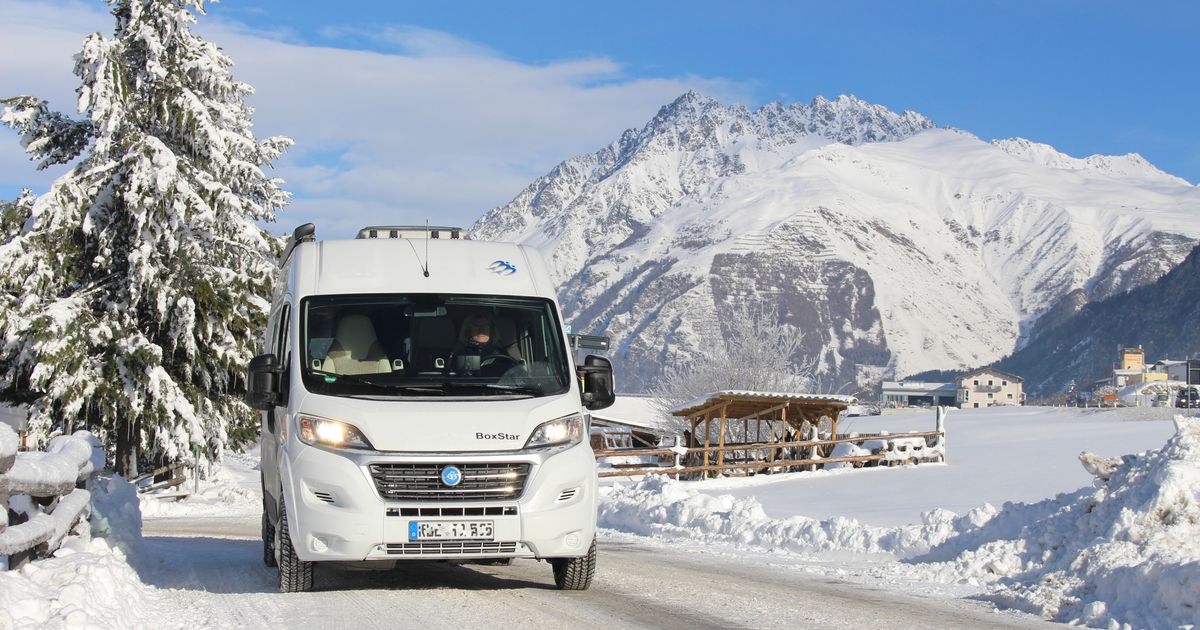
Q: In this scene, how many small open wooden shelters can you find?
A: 1